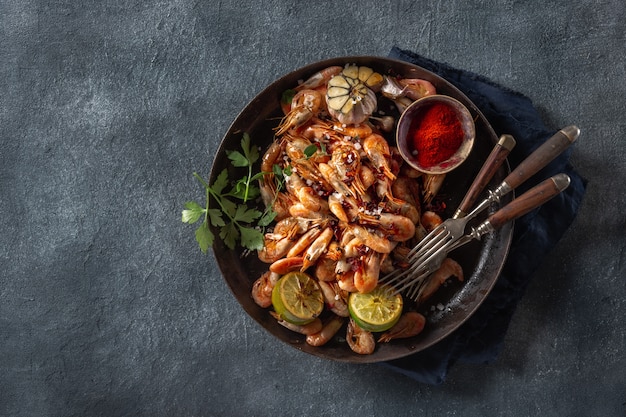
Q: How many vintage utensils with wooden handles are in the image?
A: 3